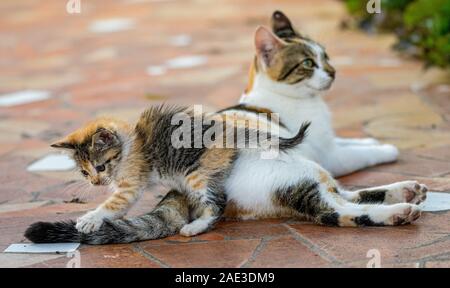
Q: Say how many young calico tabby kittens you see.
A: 1